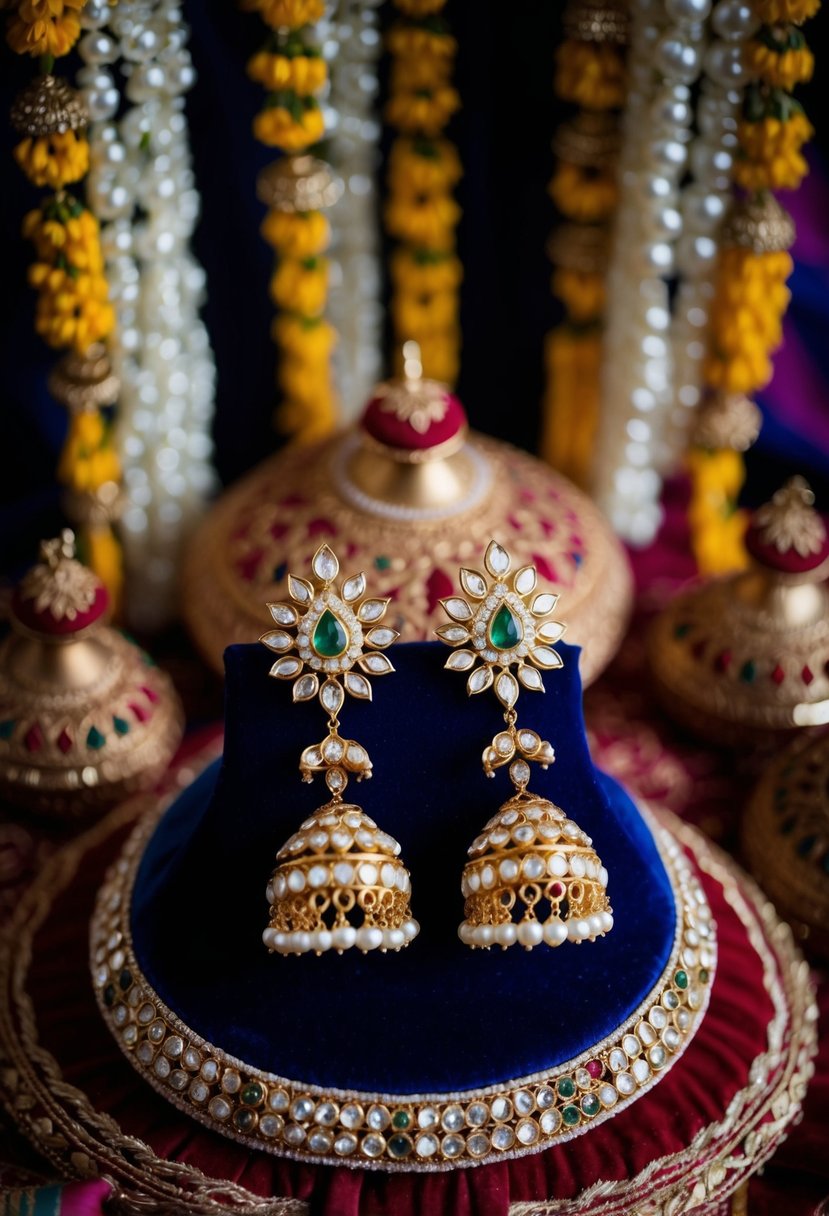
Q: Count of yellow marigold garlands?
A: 5